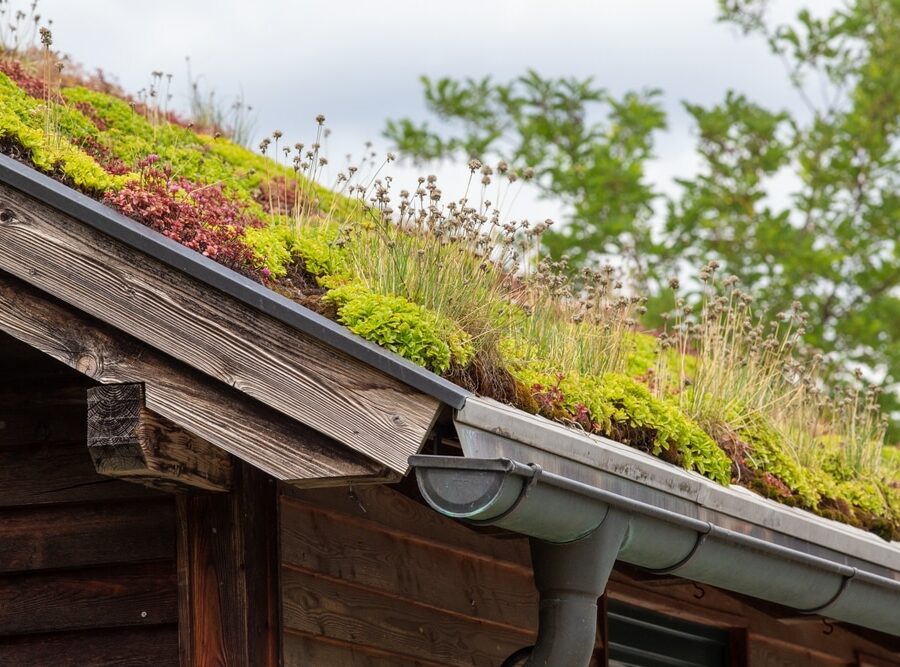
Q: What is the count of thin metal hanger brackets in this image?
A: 3